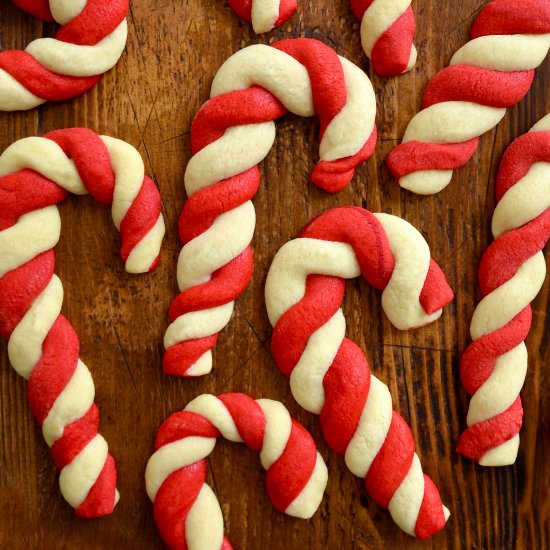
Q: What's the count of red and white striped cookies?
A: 9